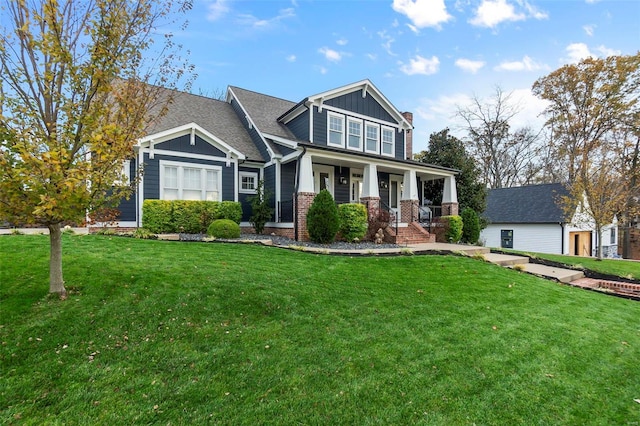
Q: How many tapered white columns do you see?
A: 4